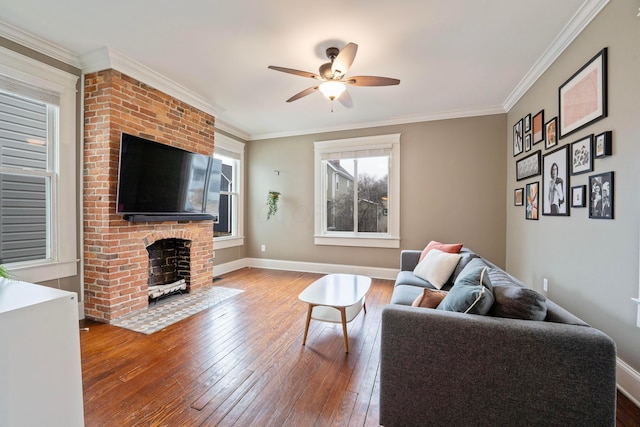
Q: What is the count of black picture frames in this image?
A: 14